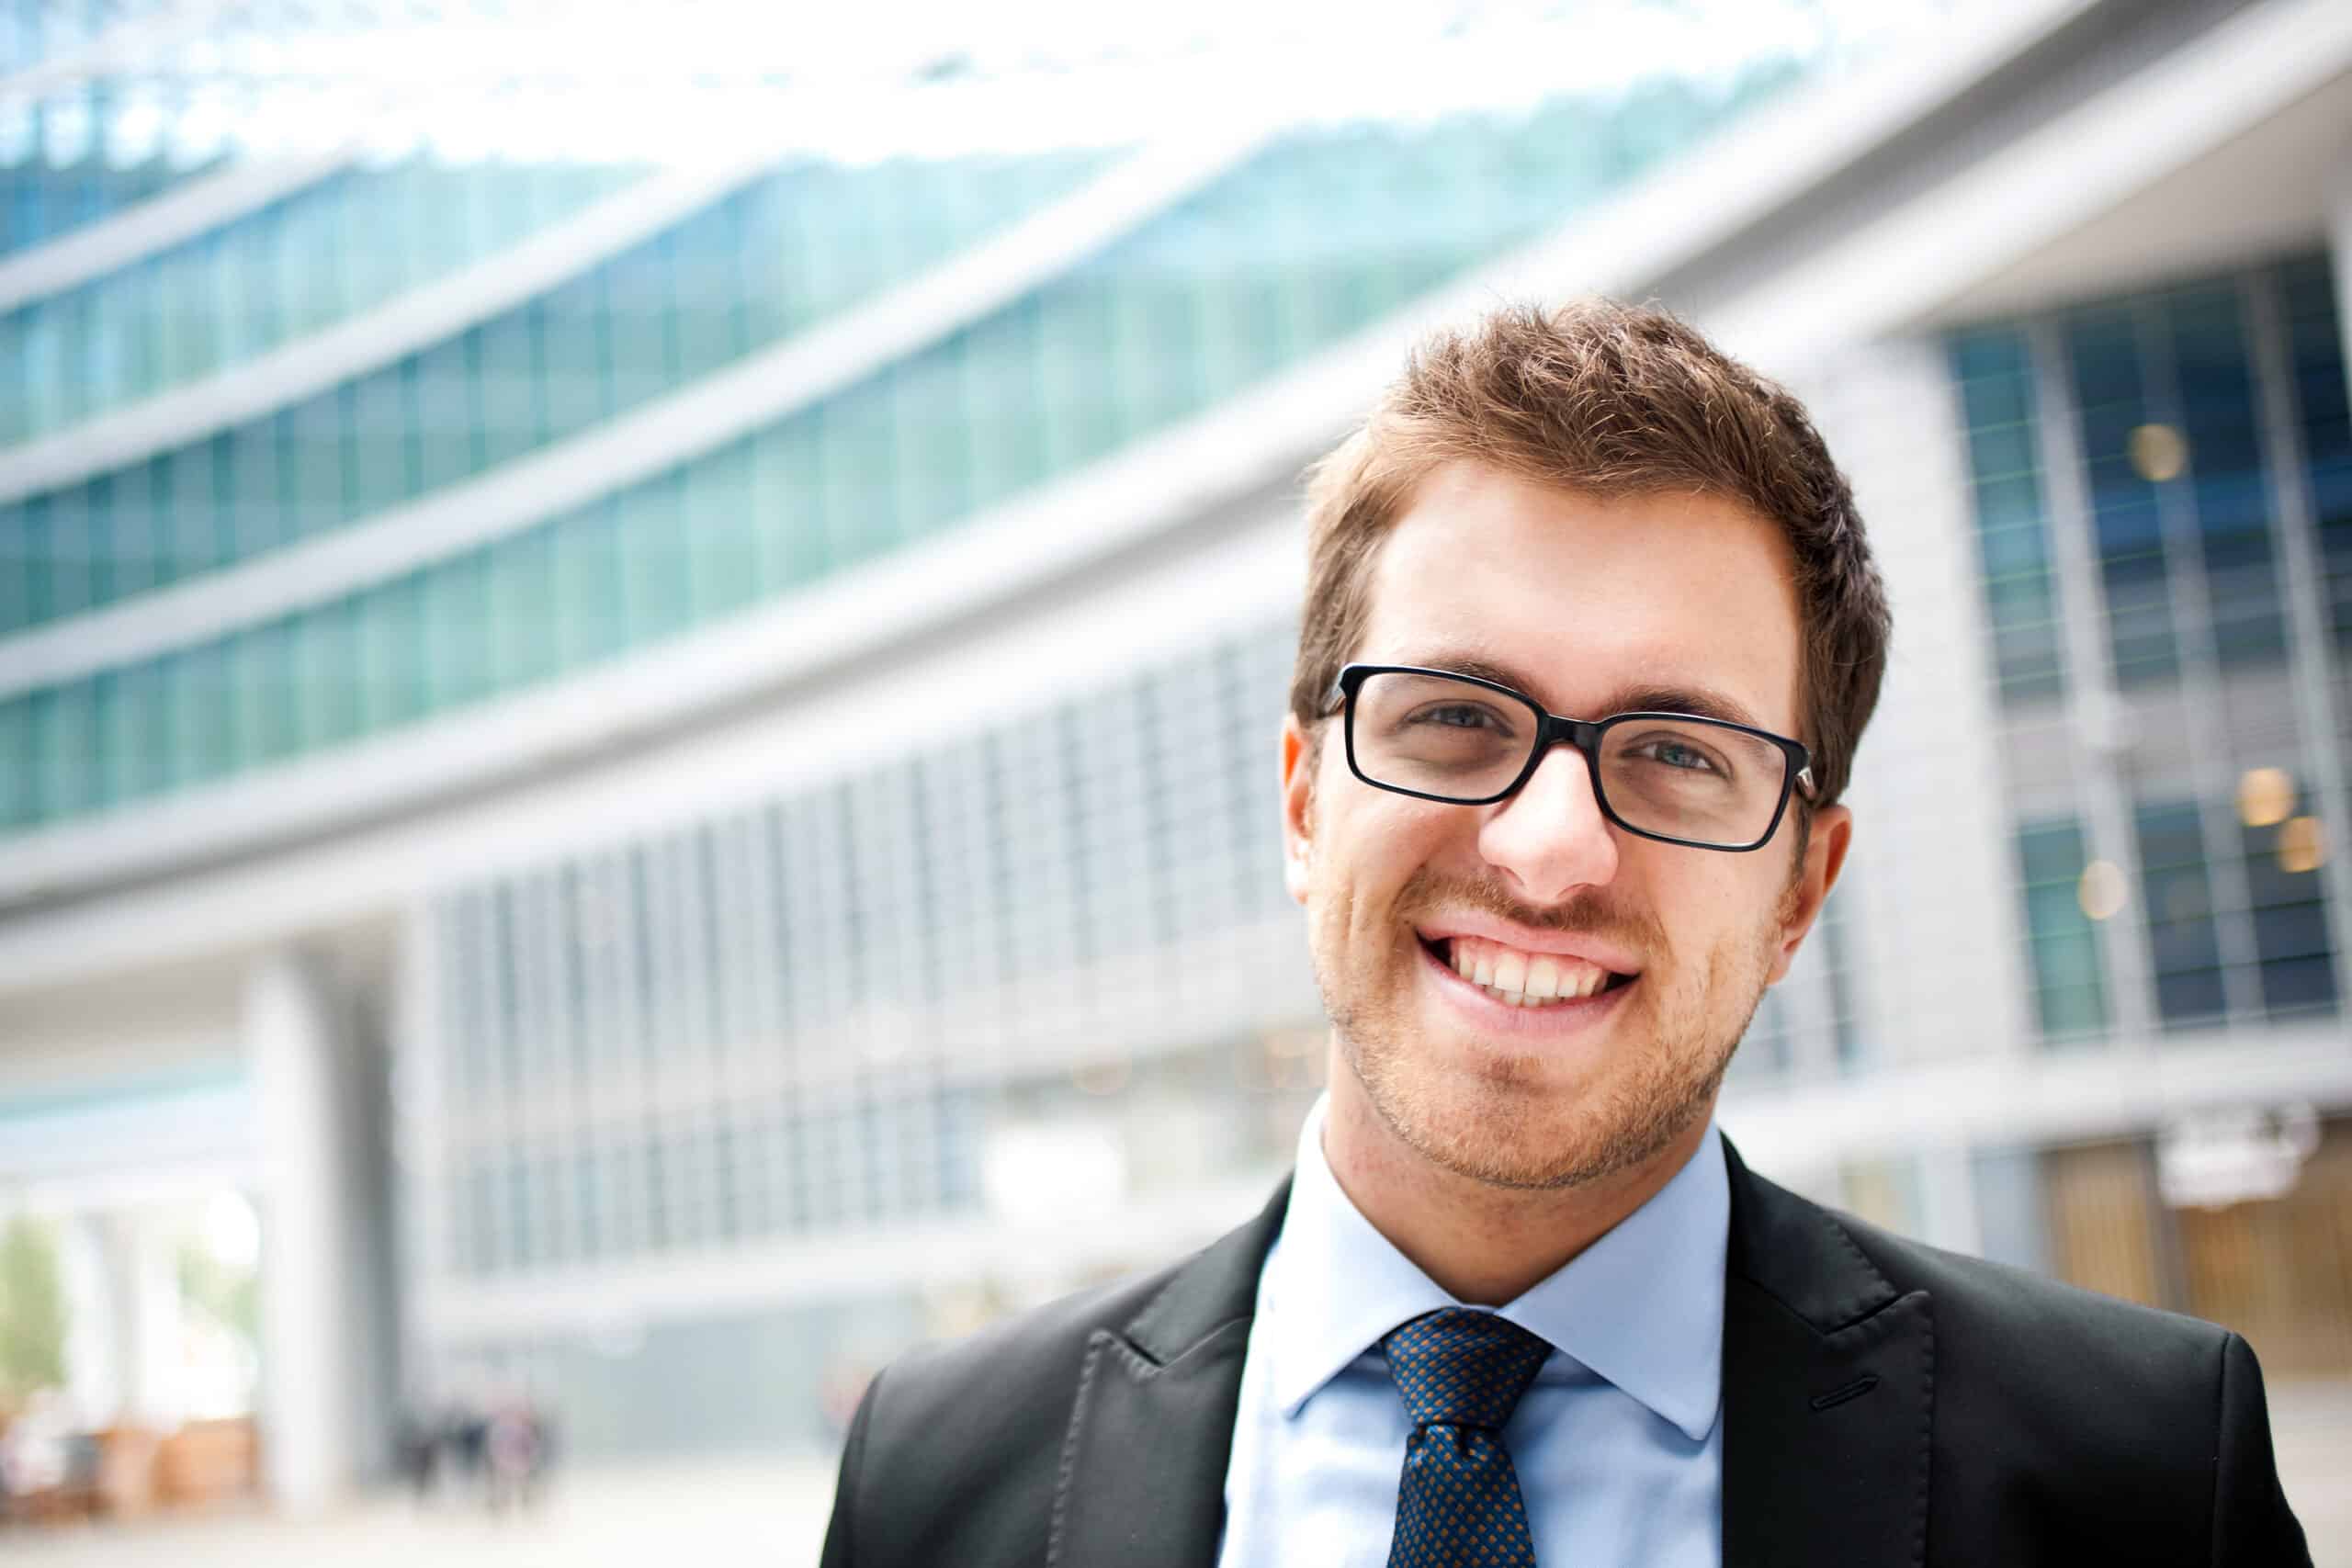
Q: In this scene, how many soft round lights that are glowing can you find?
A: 4